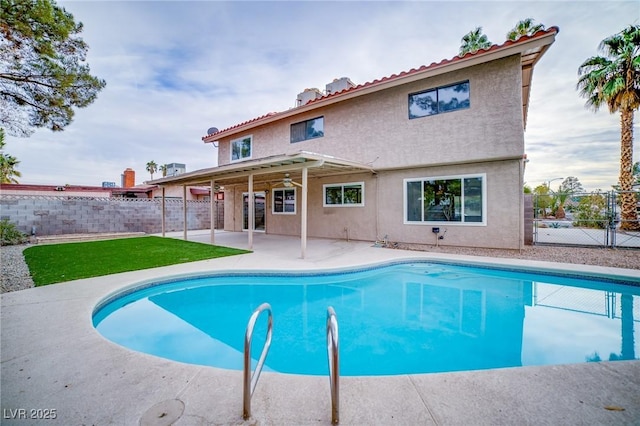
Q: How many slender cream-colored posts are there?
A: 5